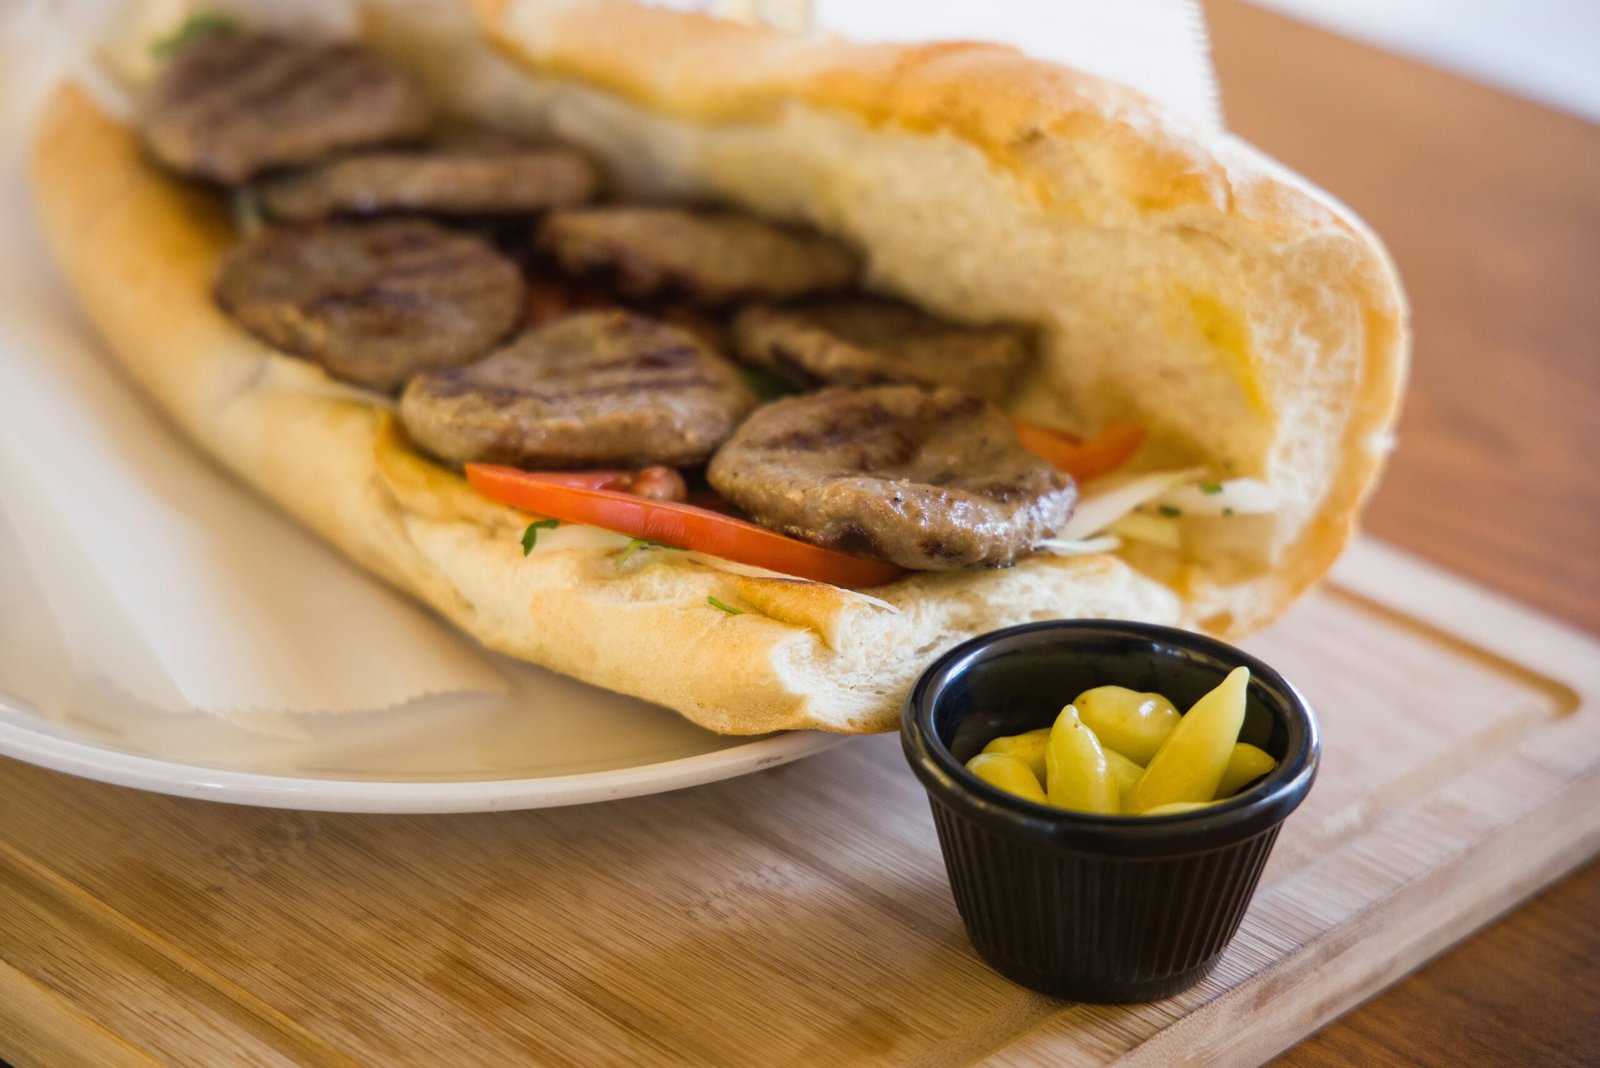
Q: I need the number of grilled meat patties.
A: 7